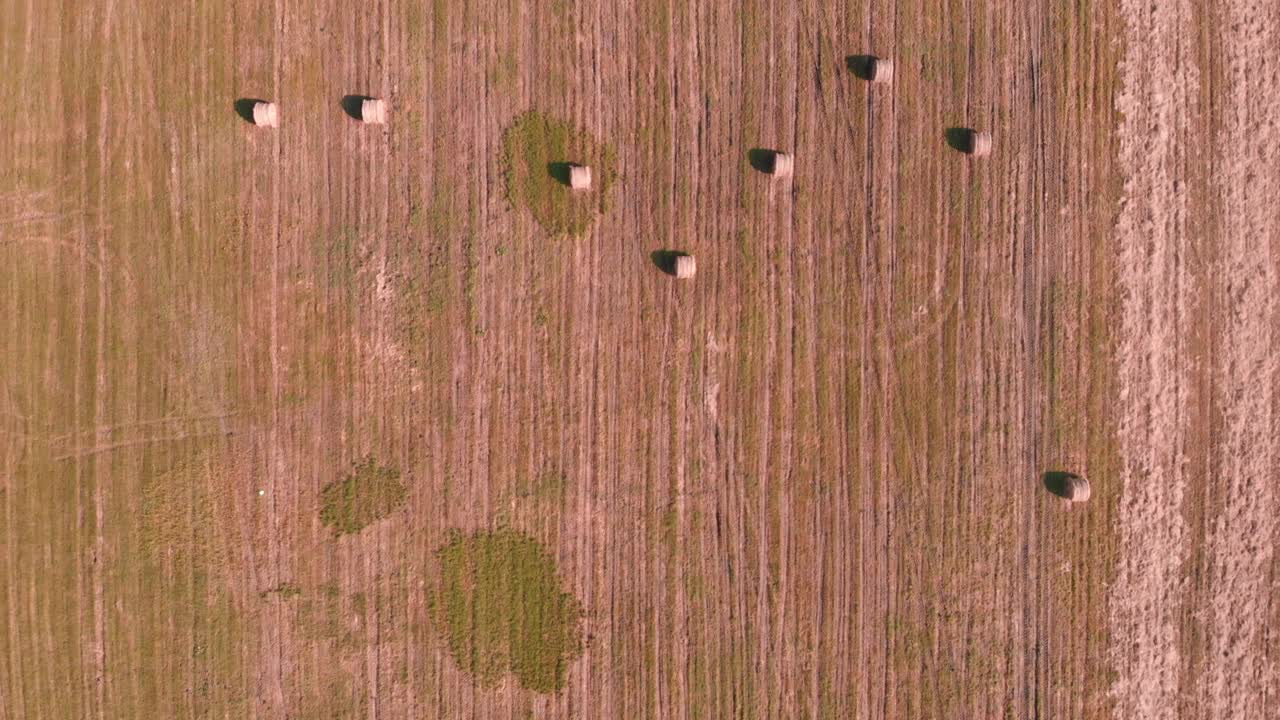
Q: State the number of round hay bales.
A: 8